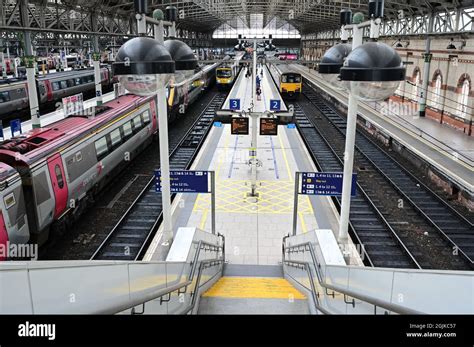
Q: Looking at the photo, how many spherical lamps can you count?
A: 4